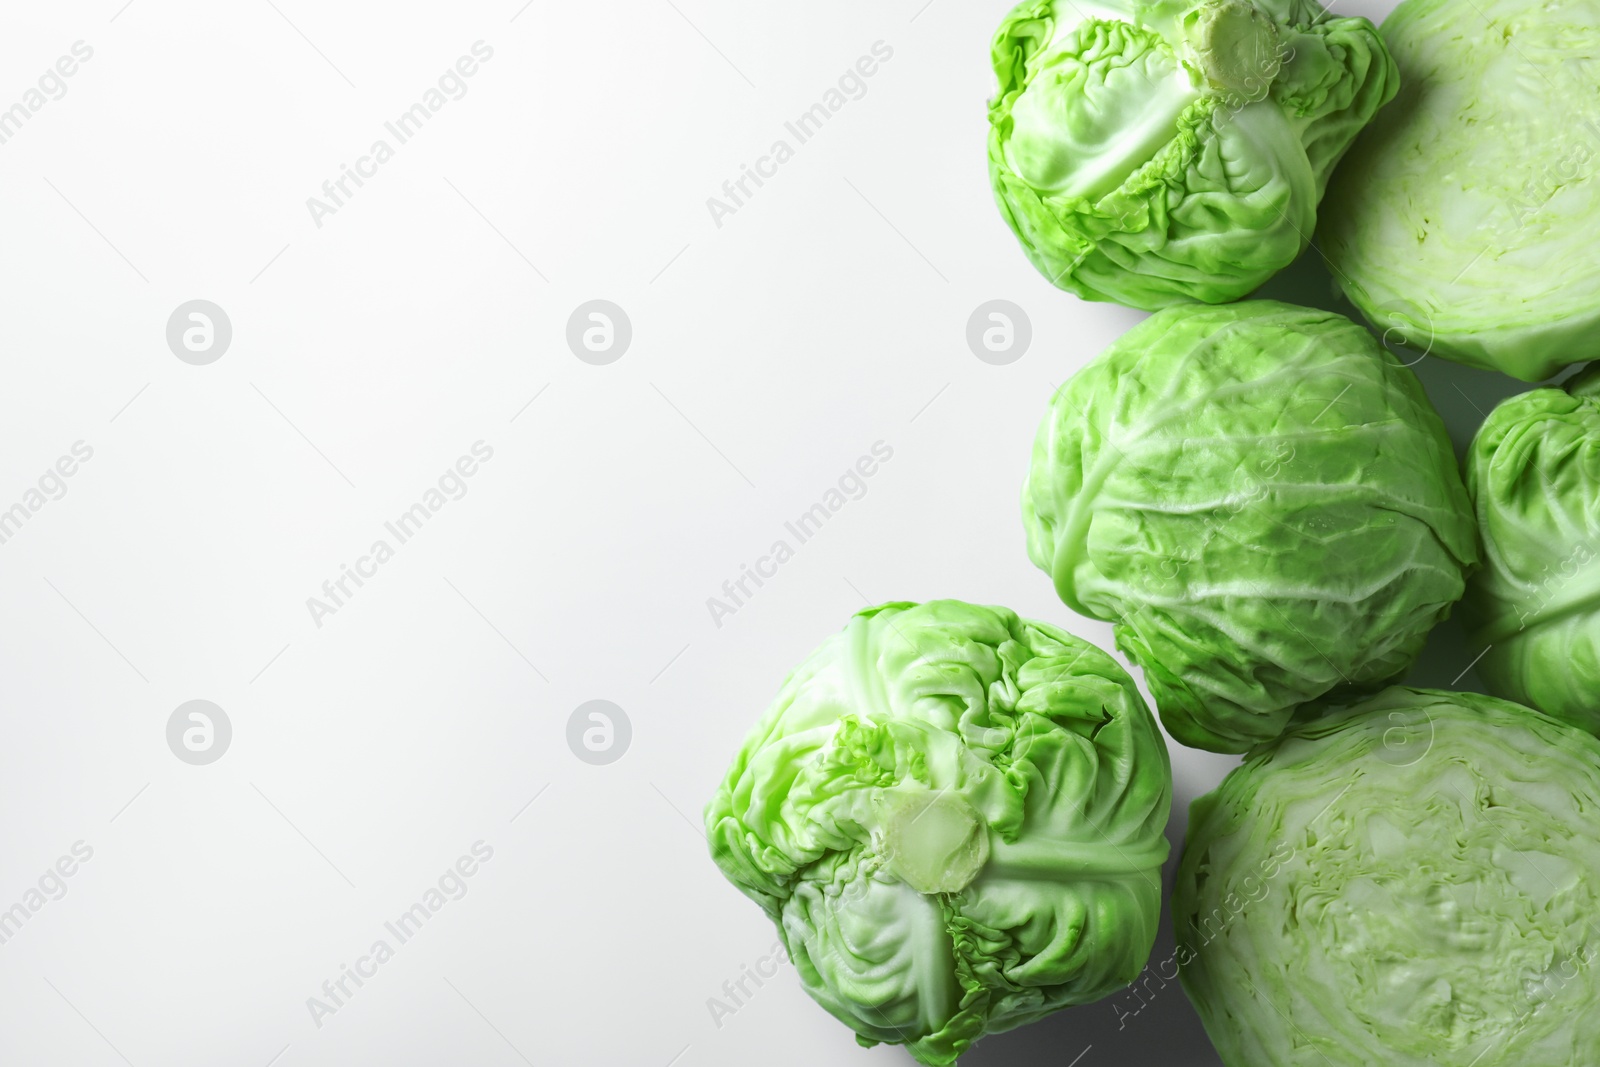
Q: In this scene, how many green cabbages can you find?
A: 6